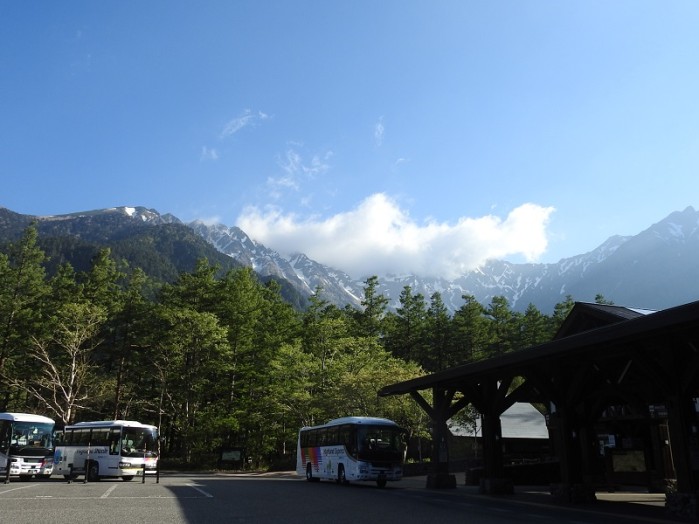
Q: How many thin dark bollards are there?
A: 5